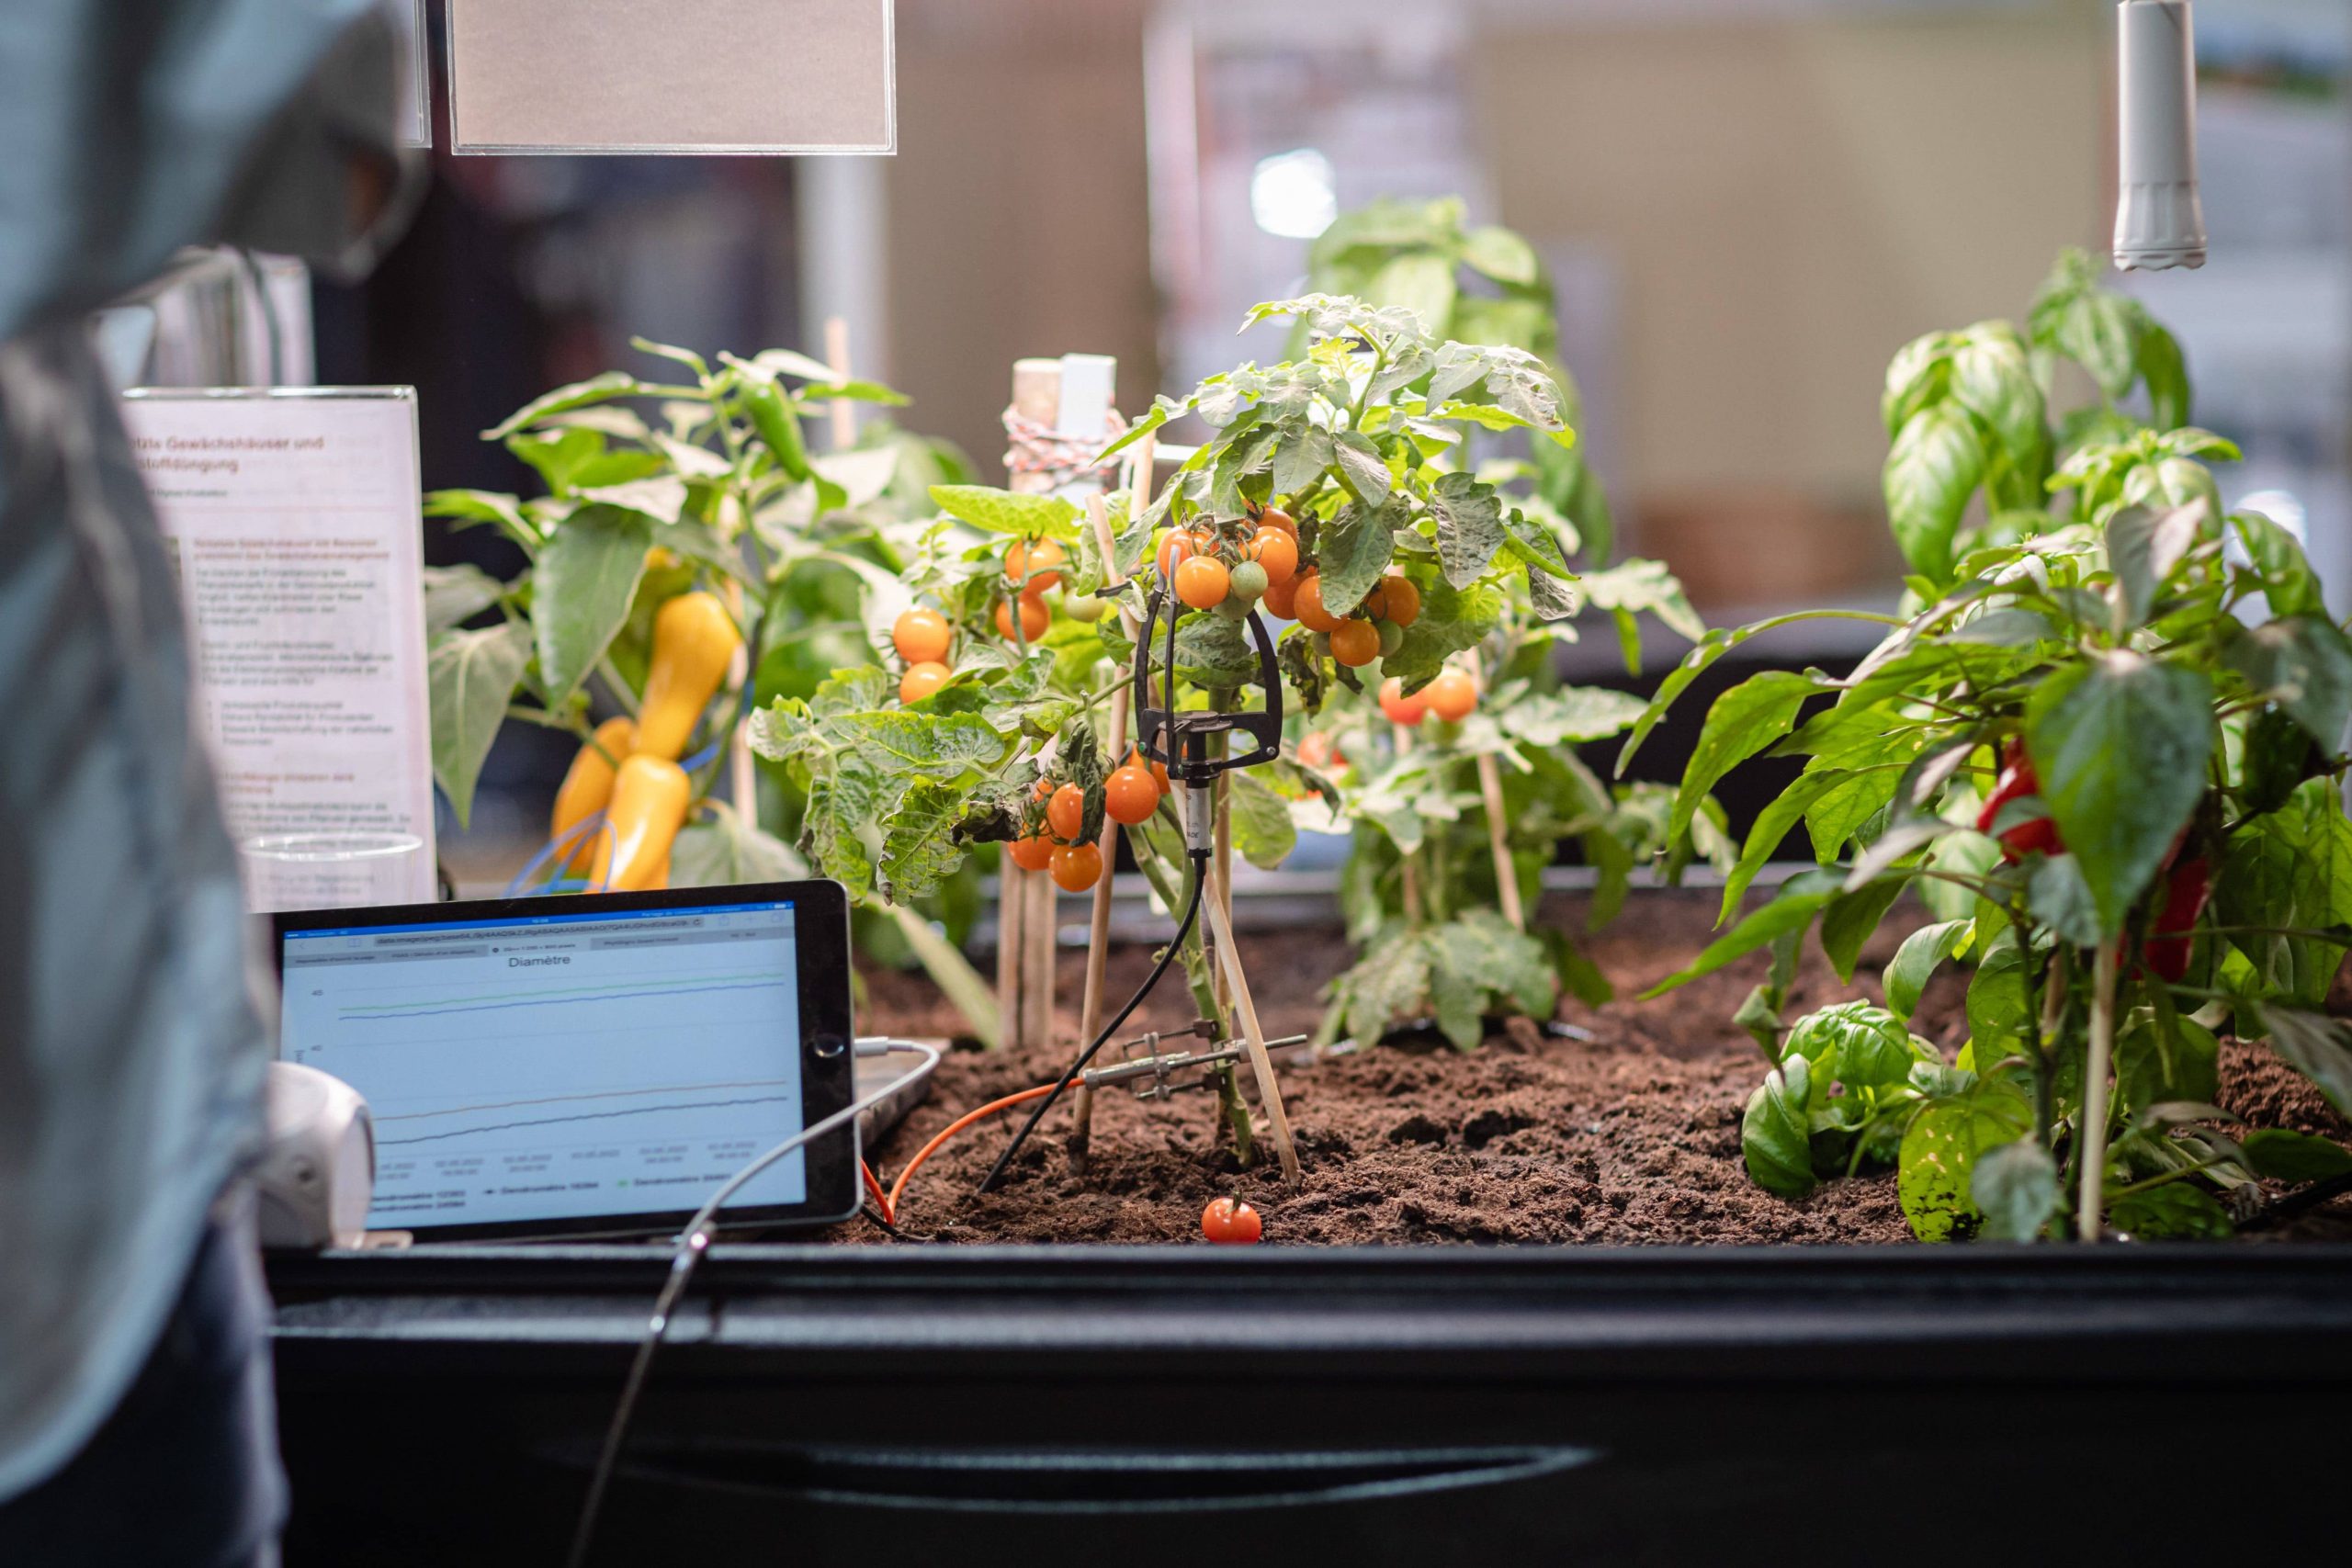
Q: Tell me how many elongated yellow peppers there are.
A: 3